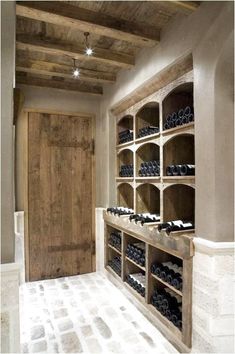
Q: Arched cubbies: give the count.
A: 9